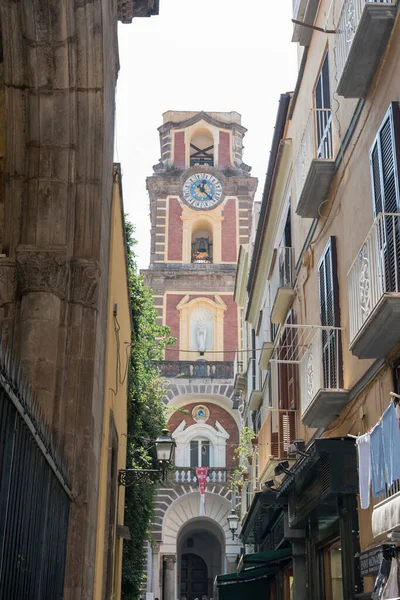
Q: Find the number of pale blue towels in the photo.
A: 2